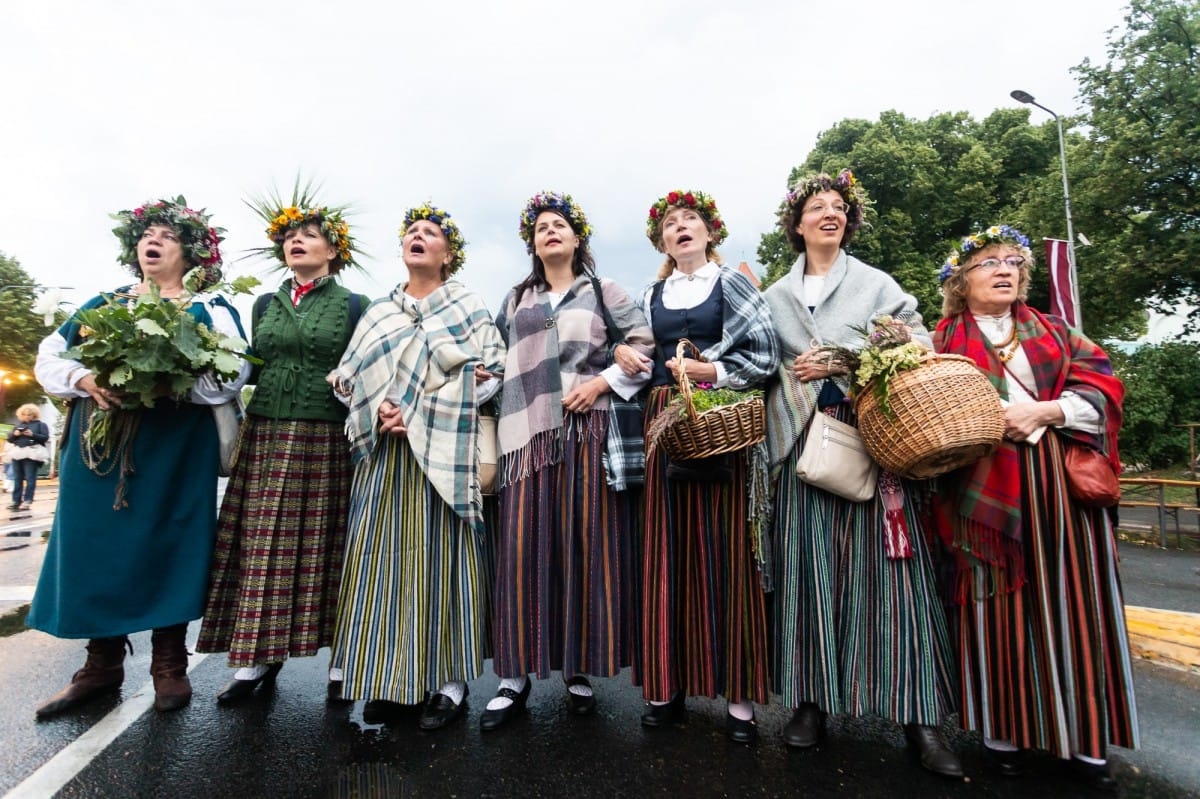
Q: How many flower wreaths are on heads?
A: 7